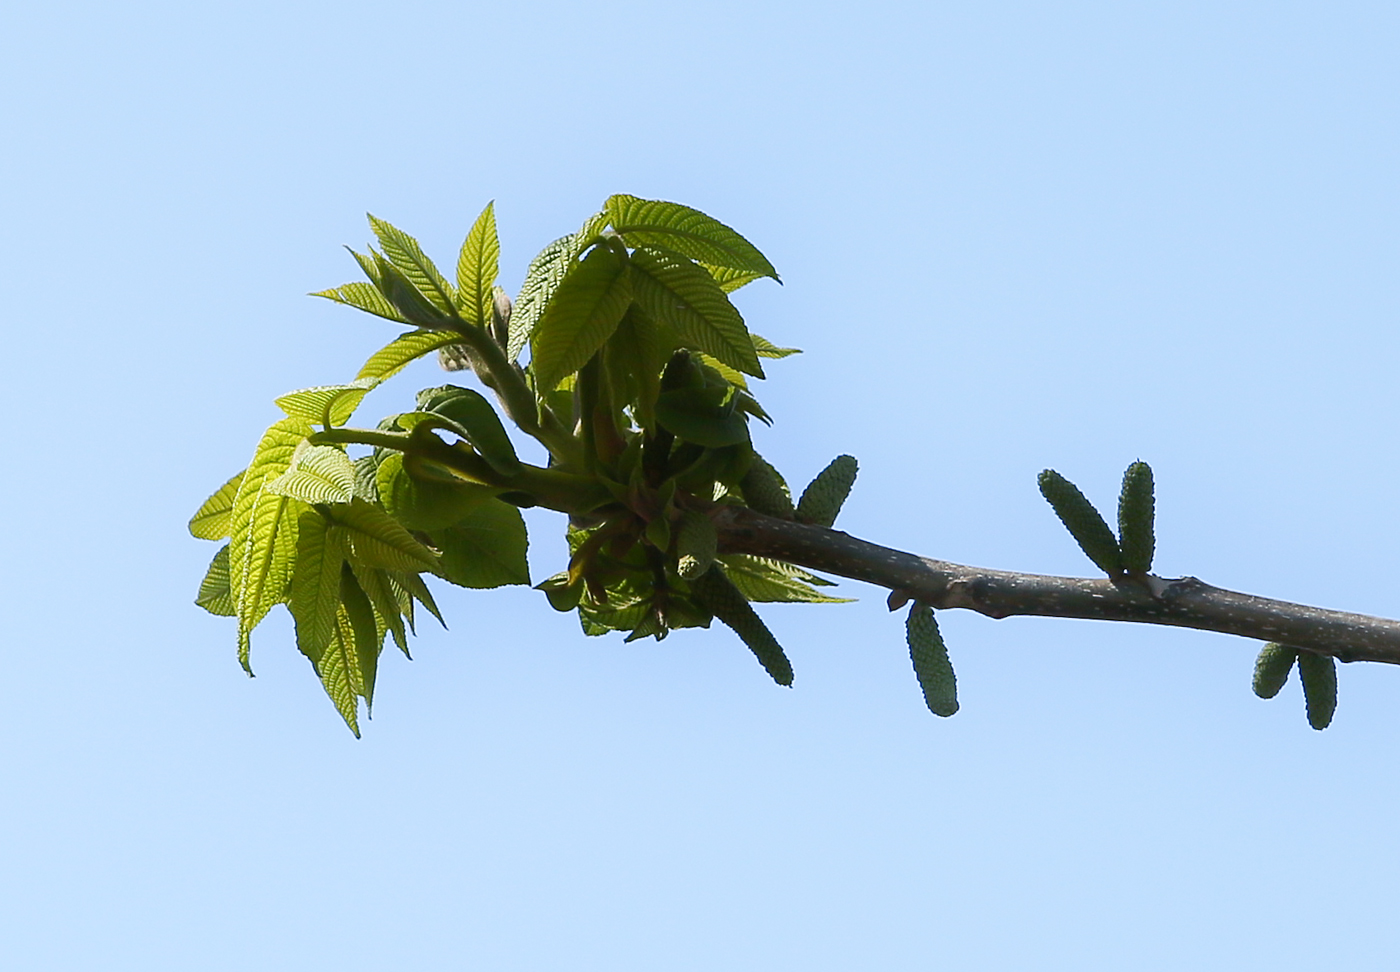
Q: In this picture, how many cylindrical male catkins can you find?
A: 9